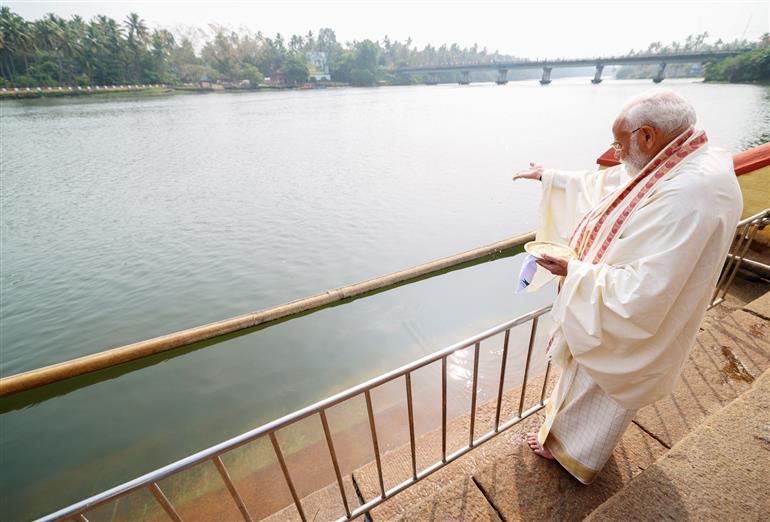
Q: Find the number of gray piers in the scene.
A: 6